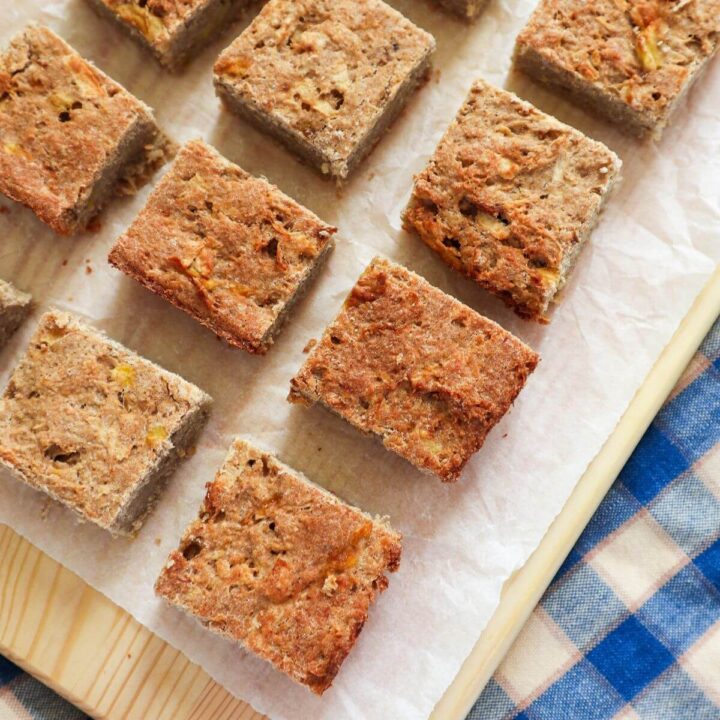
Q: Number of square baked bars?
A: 11